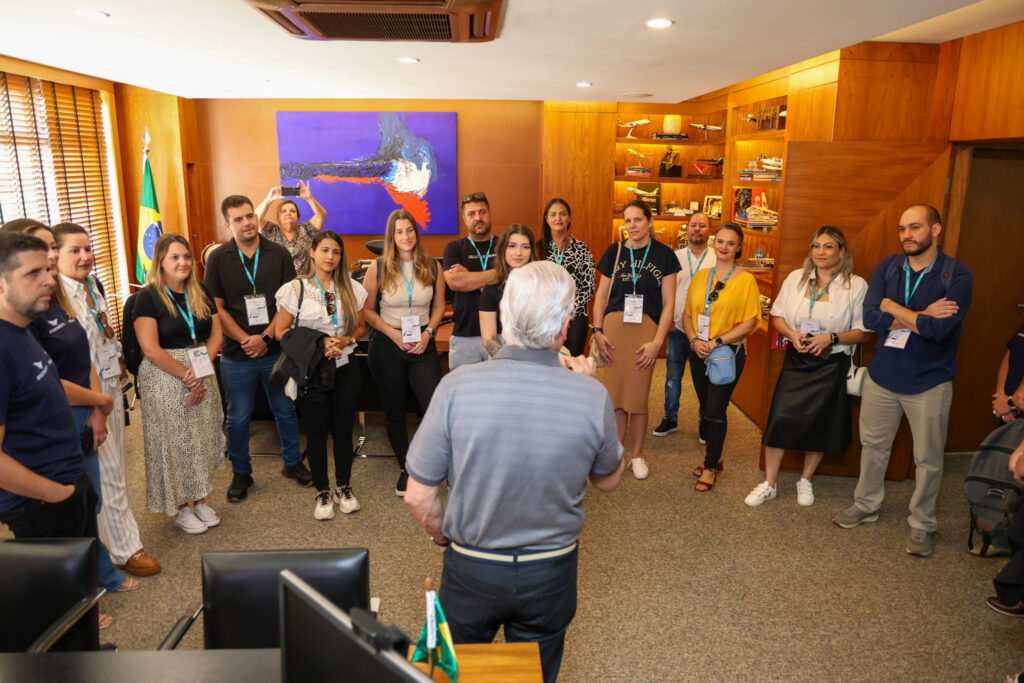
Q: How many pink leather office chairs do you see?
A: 0